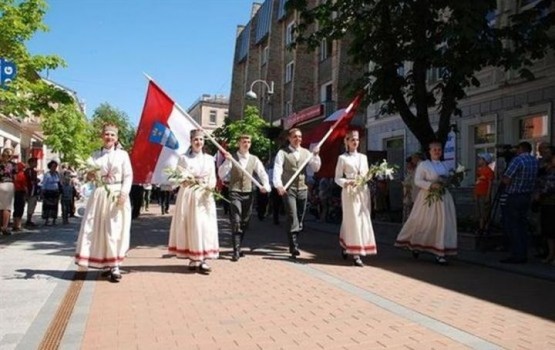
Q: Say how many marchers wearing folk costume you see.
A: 6